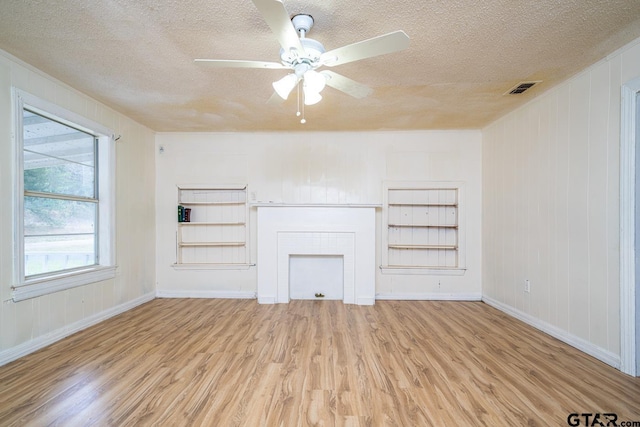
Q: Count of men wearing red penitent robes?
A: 0